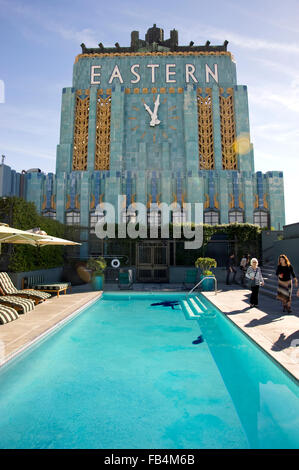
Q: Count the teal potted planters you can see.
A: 2